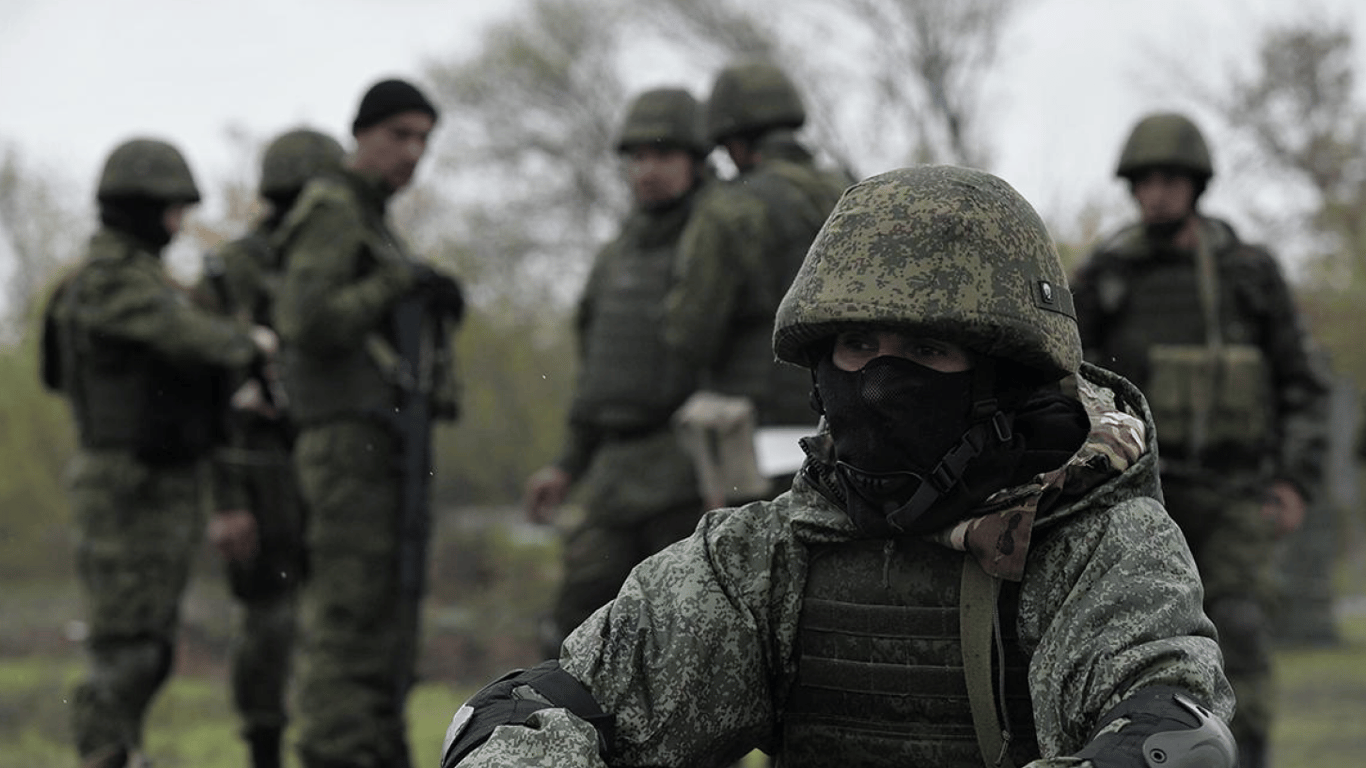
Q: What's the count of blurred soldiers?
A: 6